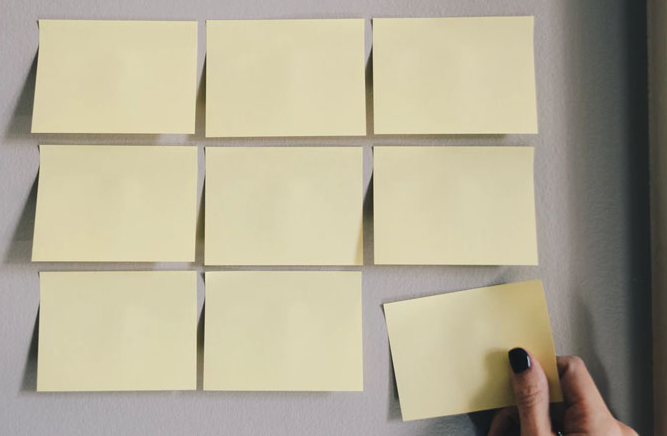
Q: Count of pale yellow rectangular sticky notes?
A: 9